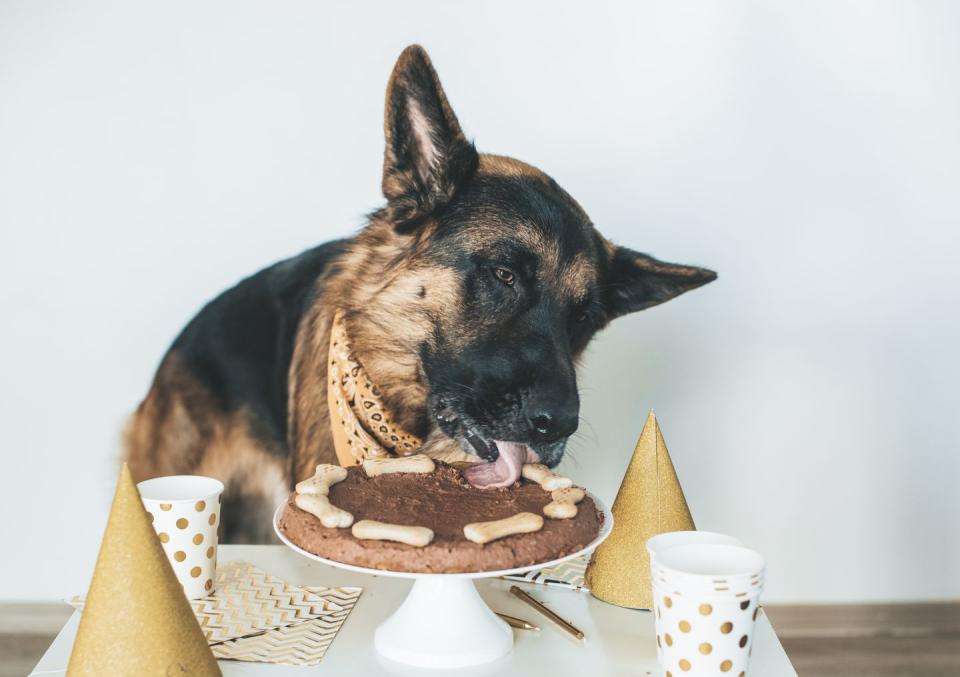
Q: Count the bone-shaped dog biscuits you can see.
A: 7